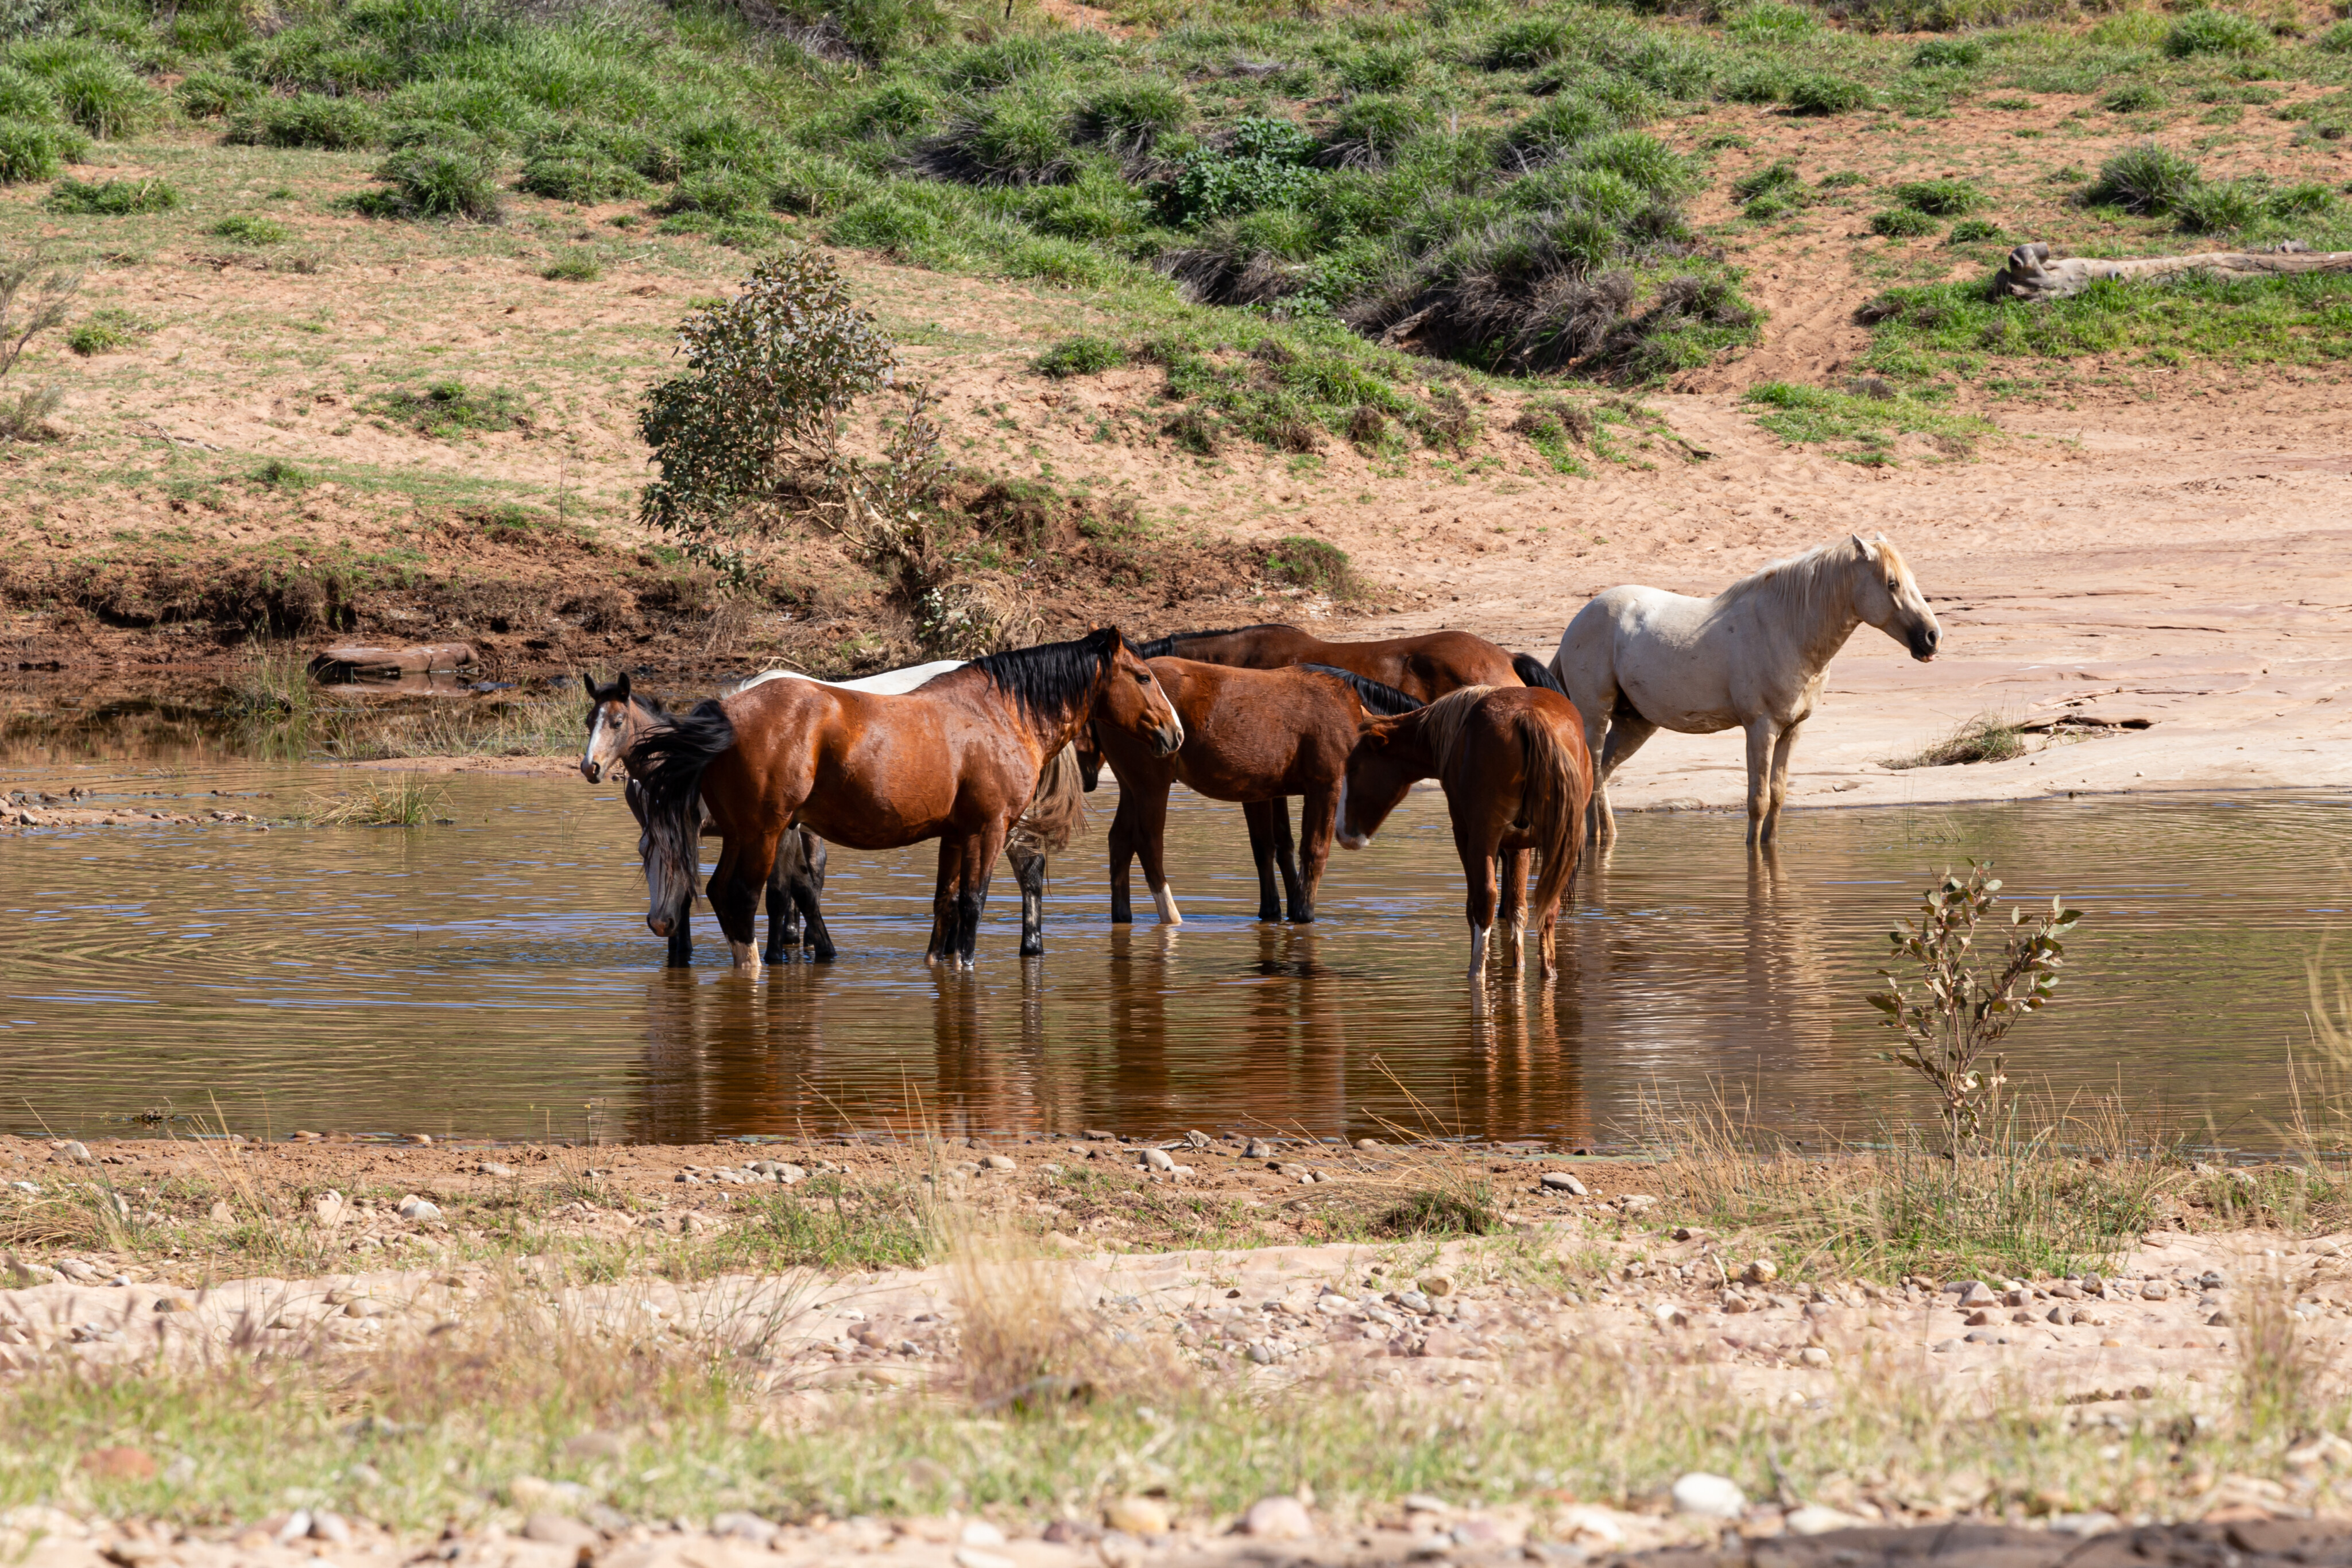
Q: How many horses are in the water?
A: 7